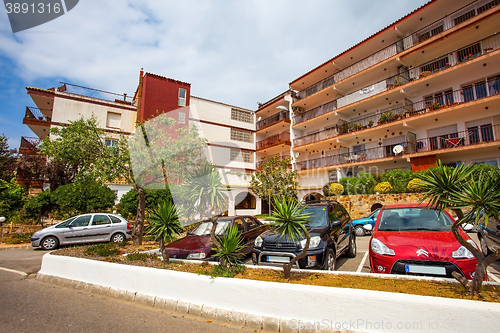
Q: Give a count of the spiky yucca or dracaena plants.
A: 5